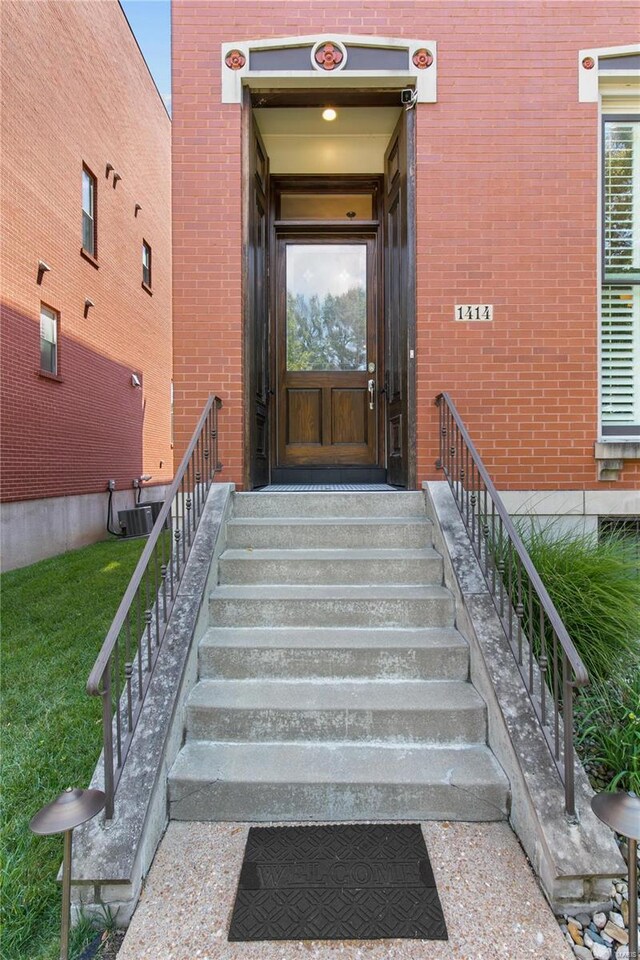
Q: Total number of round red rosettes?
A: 4